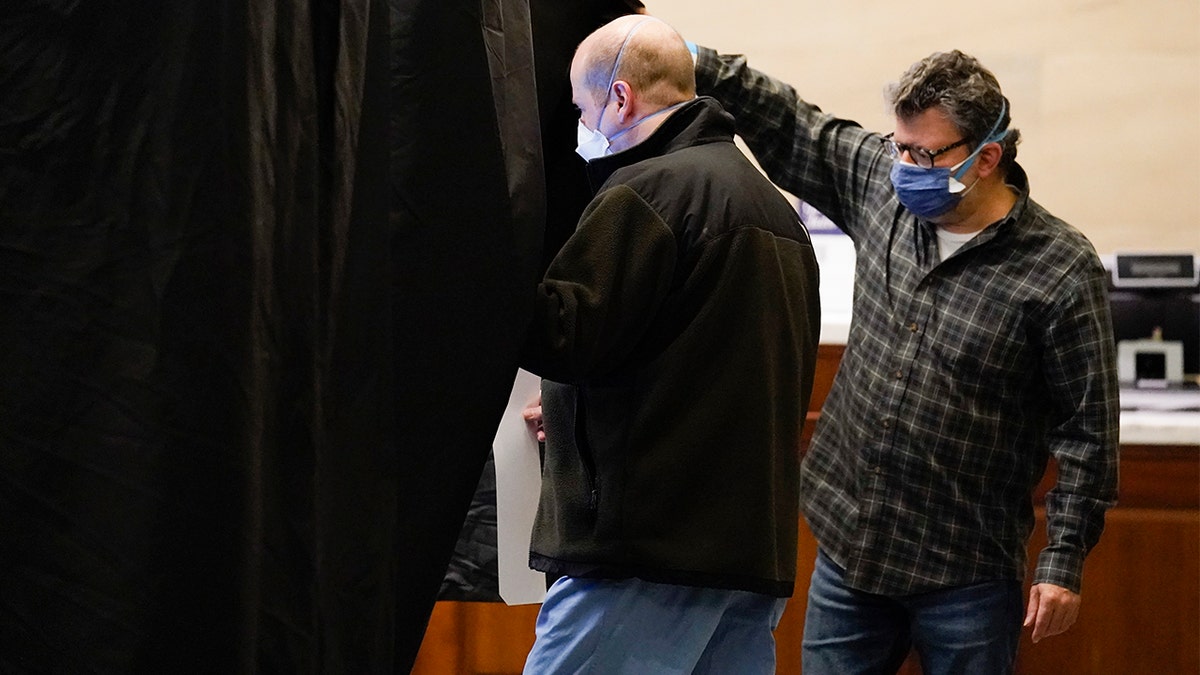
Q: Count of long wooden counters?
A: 1